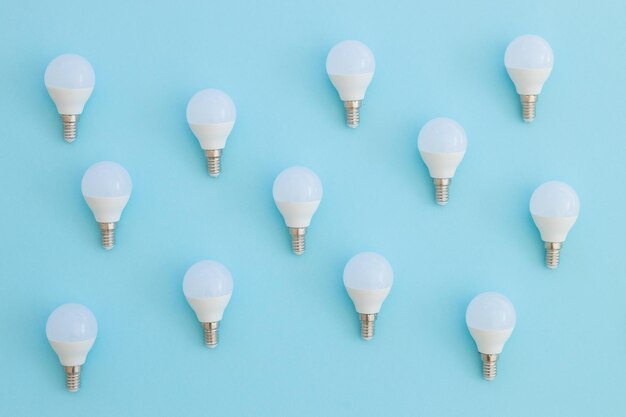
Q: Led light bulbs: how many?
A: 12